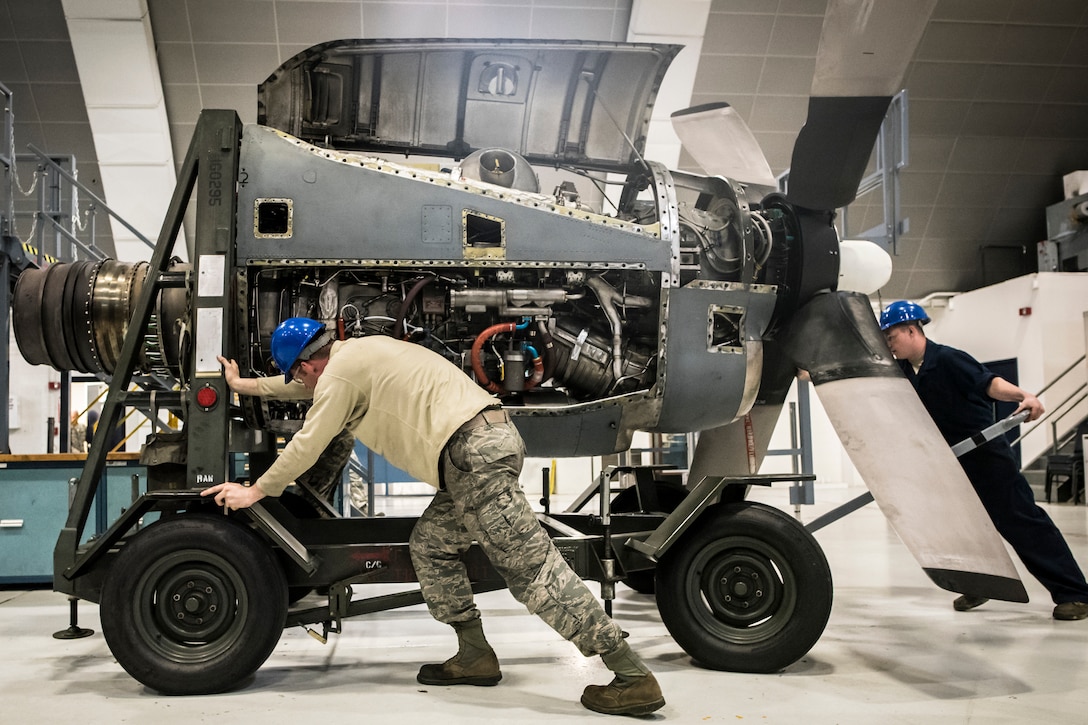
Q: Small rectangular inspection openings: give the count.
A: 3